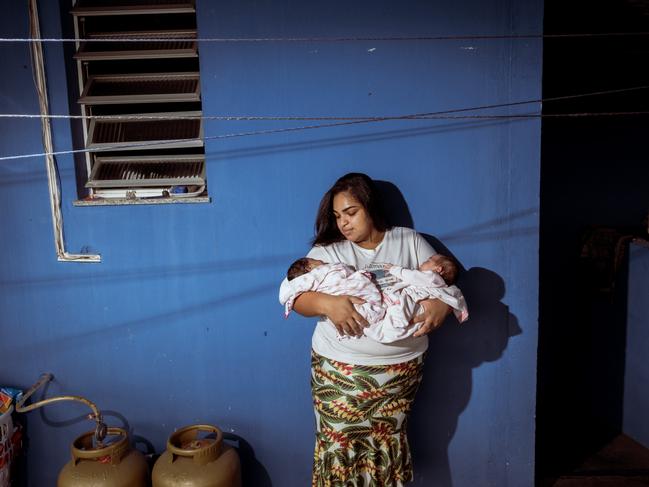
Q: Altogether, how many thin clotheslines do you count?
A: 3